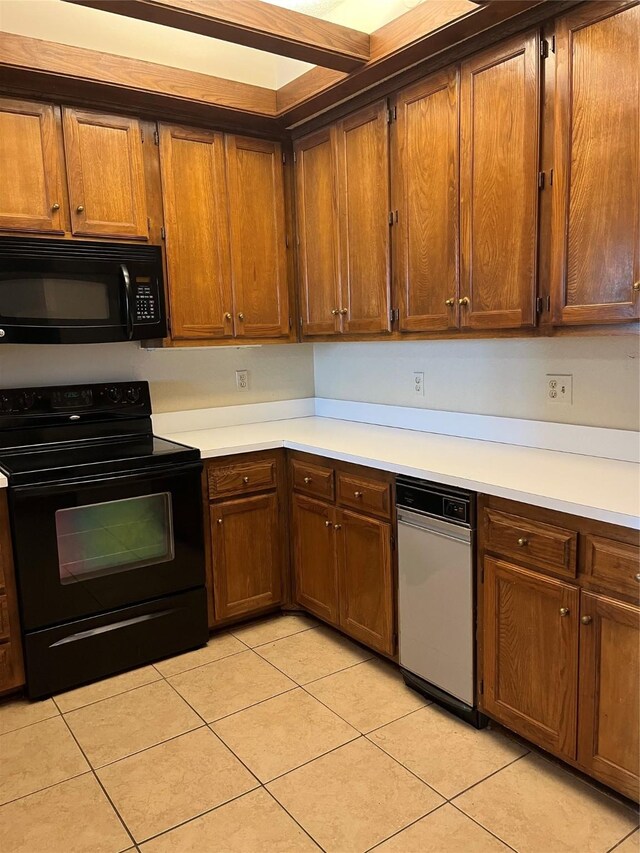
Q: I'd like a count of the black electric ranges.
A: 1